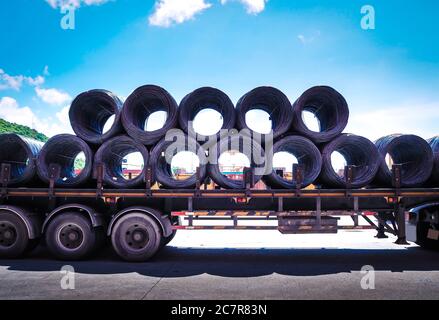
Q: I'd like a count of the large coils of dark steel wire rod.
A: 14